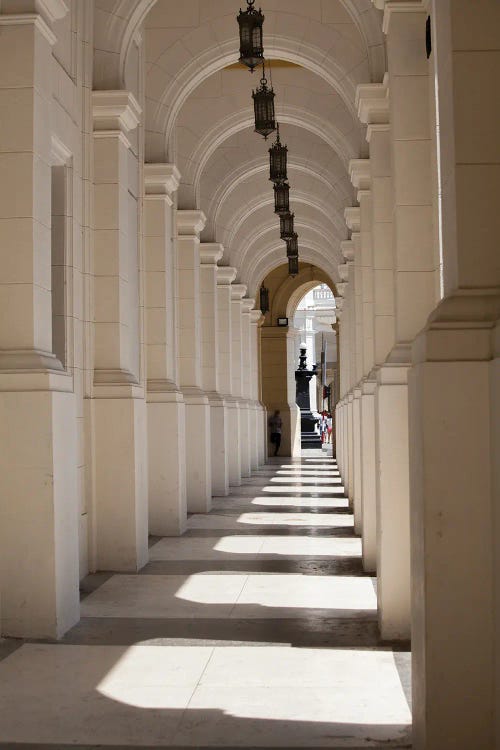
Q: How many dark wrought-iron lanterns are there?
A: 8